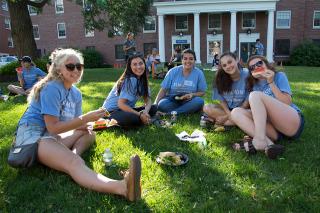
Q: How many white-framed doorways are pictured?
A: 3